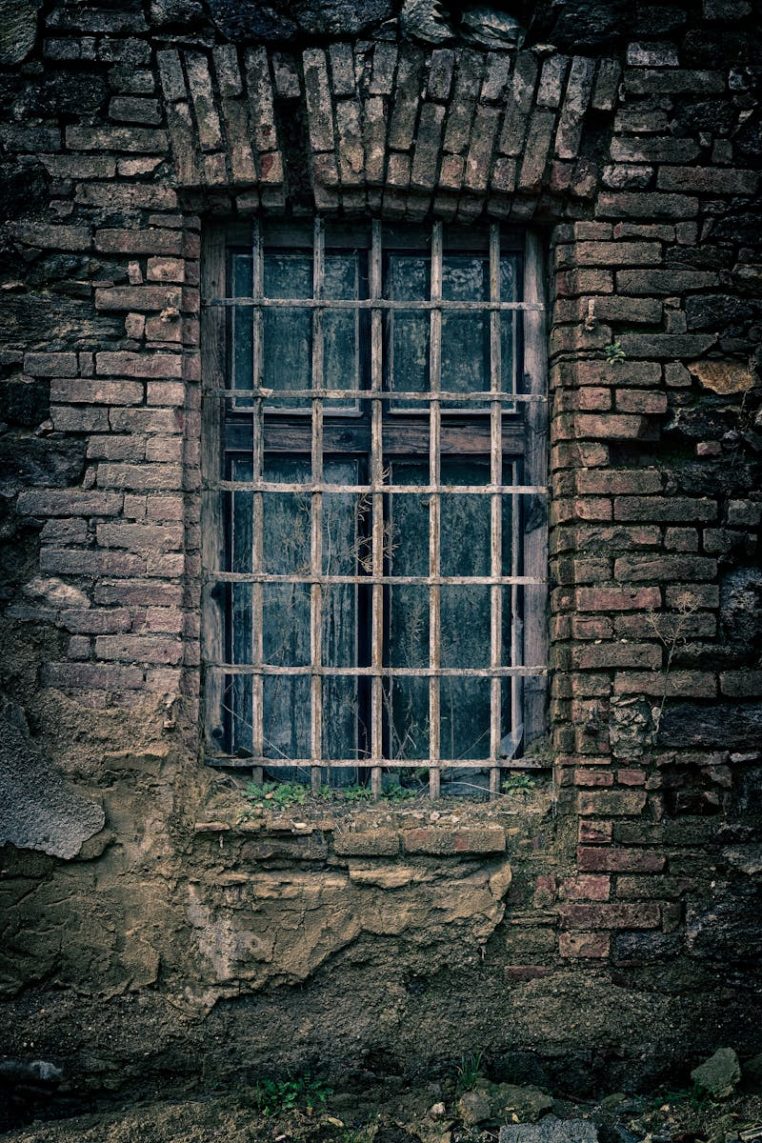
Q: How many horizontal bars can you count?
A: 6